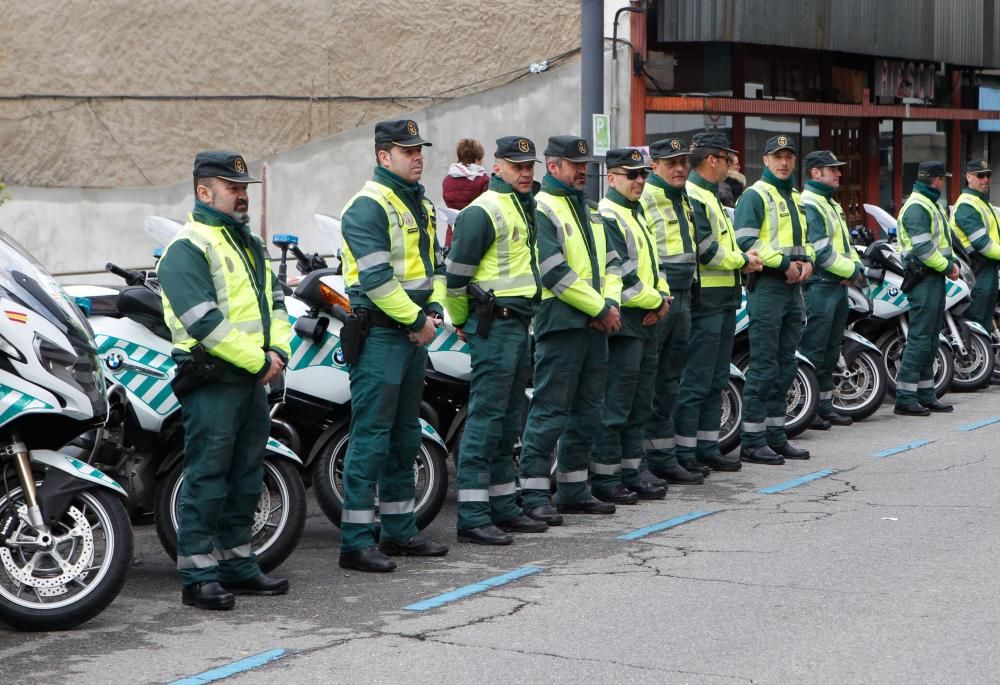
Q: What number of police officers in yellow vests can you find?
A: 11